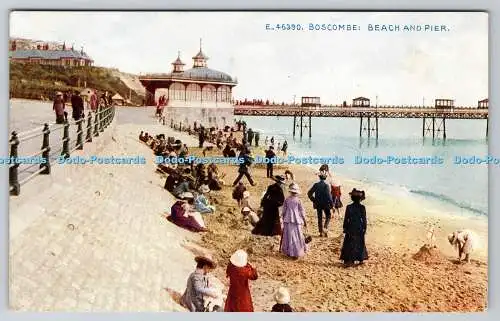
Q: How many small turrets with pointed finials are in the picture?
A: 2